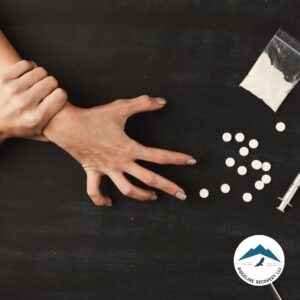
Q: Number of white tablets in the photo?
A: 14